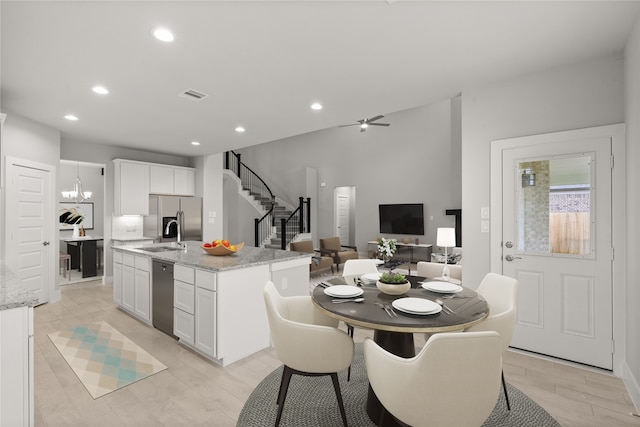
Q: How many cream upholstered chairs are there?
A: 4